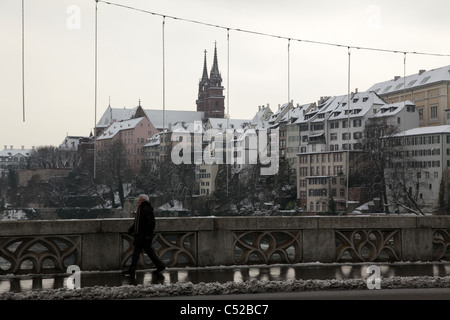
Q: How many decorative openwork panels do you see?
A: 5